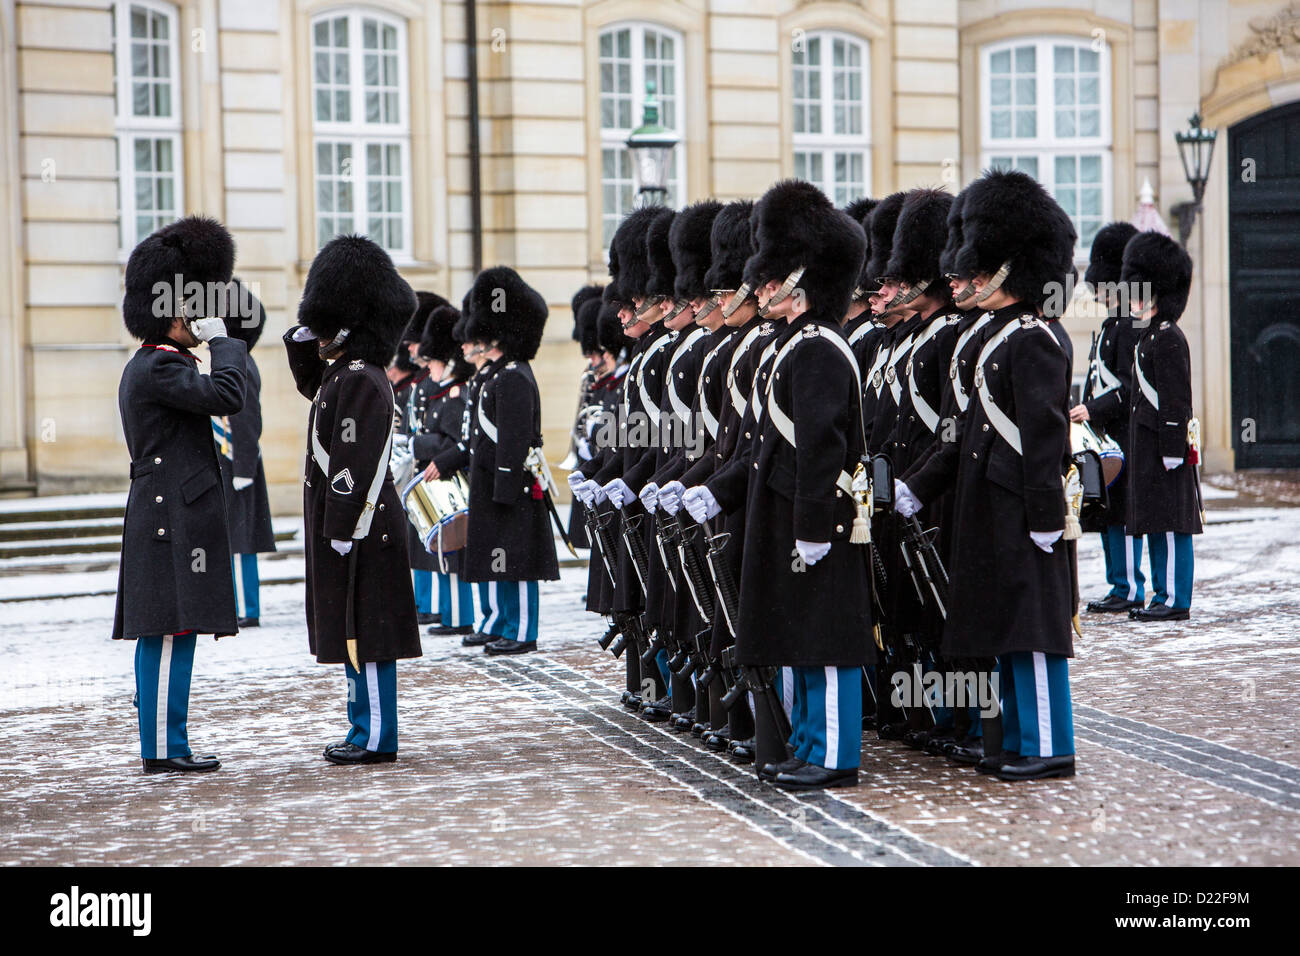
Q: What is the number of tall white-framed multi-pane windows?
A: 5